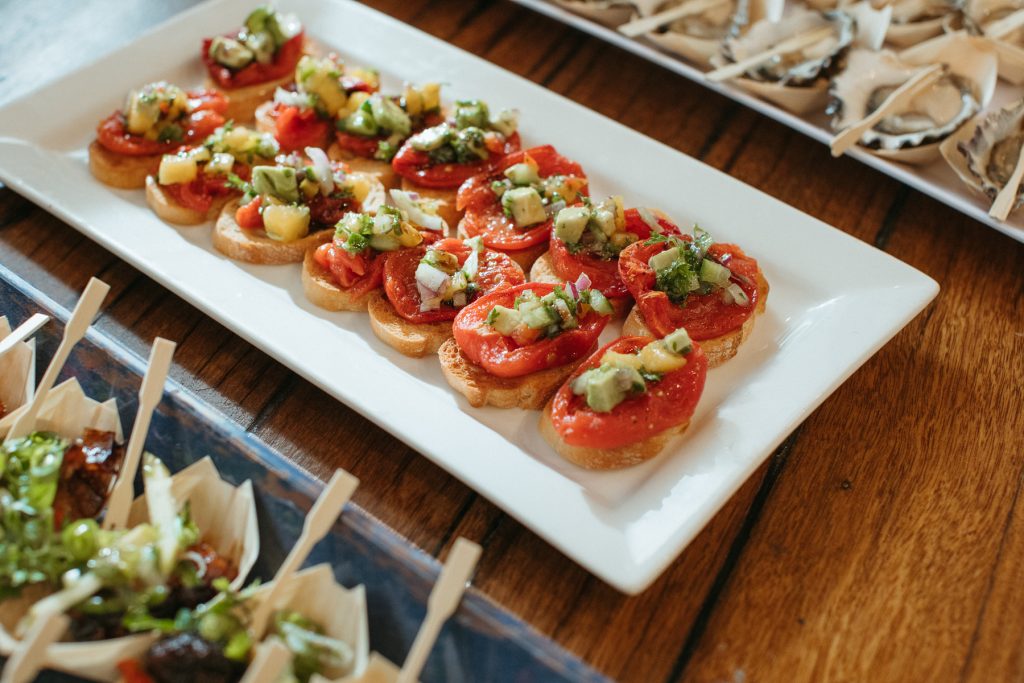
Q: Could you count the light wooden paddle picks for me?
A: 12